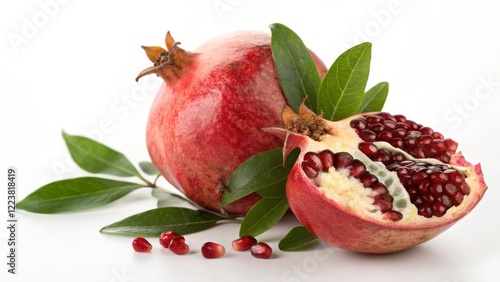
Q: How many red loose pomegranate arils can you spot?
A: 6